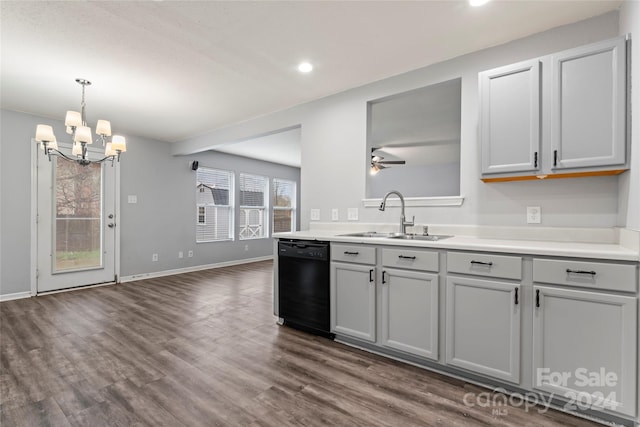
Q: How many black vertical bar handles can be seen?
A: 6